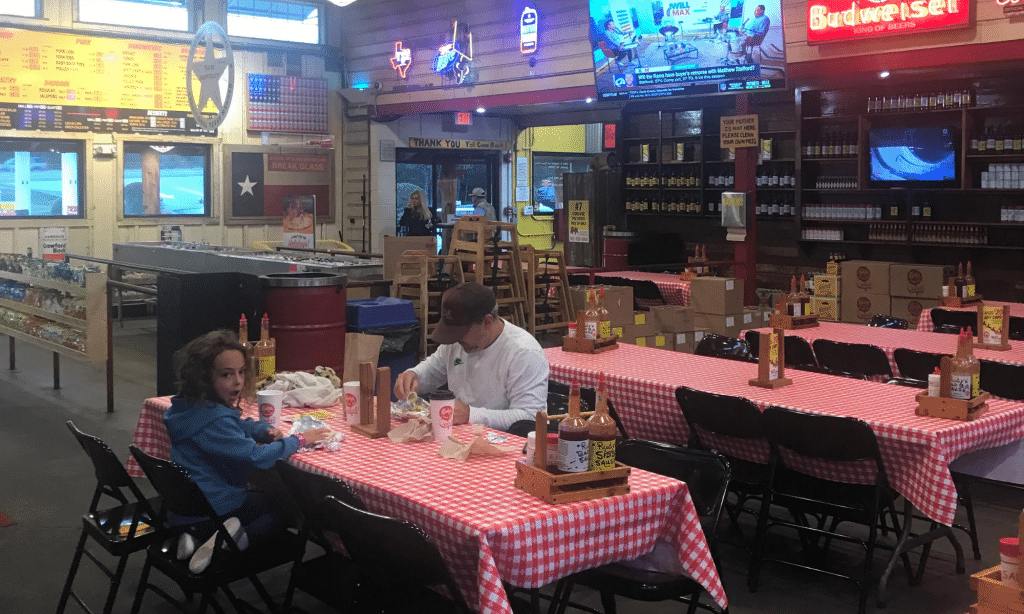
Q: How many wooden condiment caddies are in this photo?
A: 8